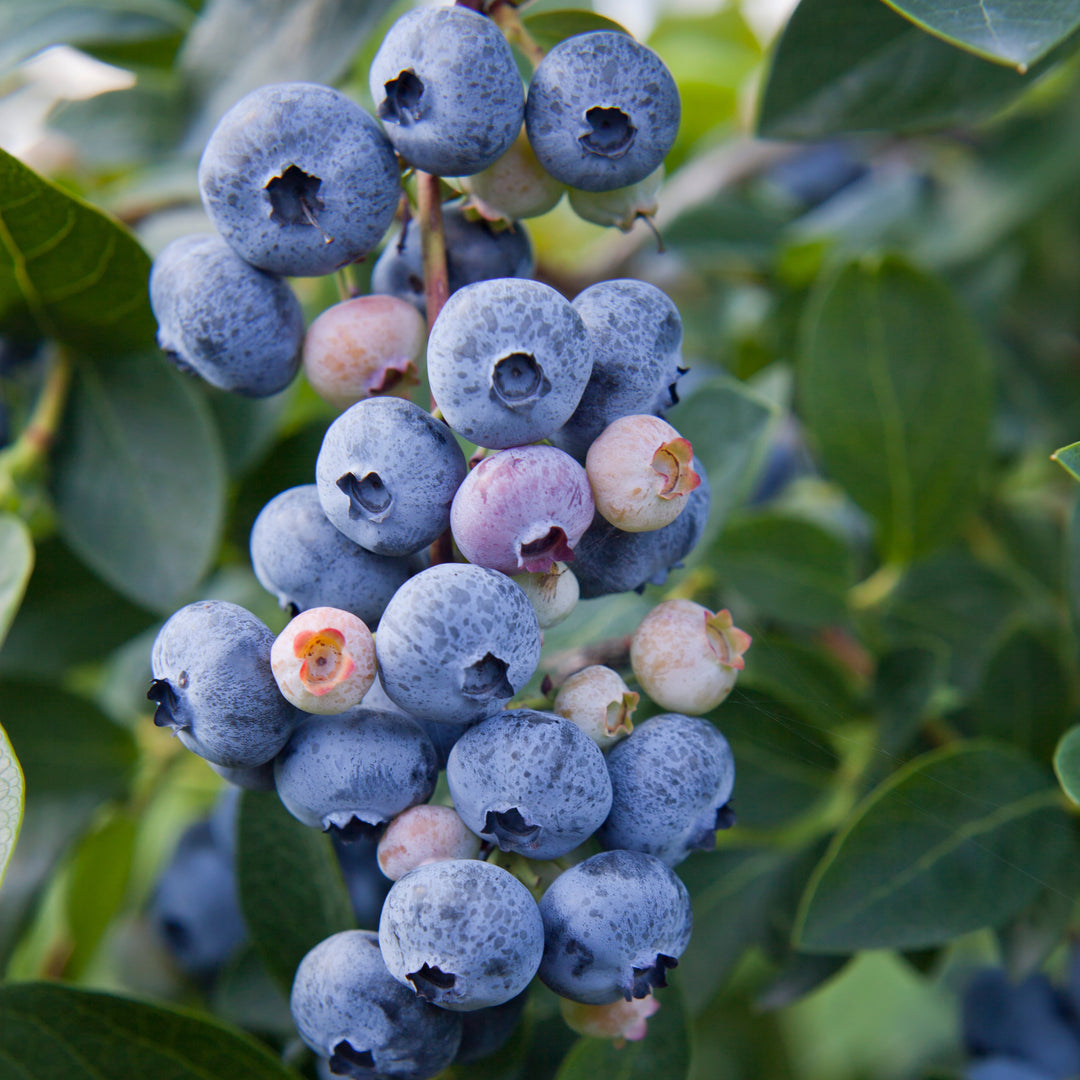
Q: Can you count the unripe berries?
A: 11